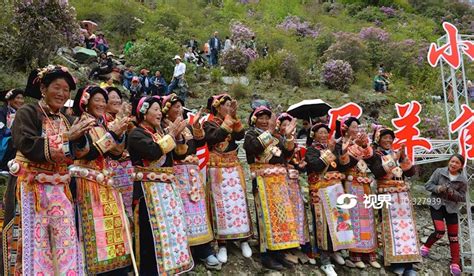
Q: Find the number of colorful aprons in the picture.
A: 11